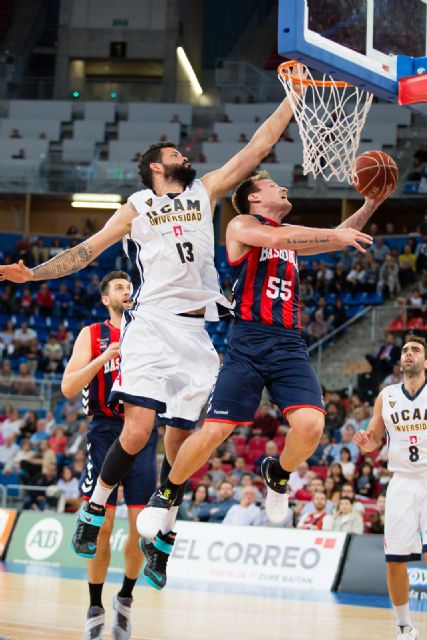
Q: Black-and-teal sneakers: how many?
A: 2